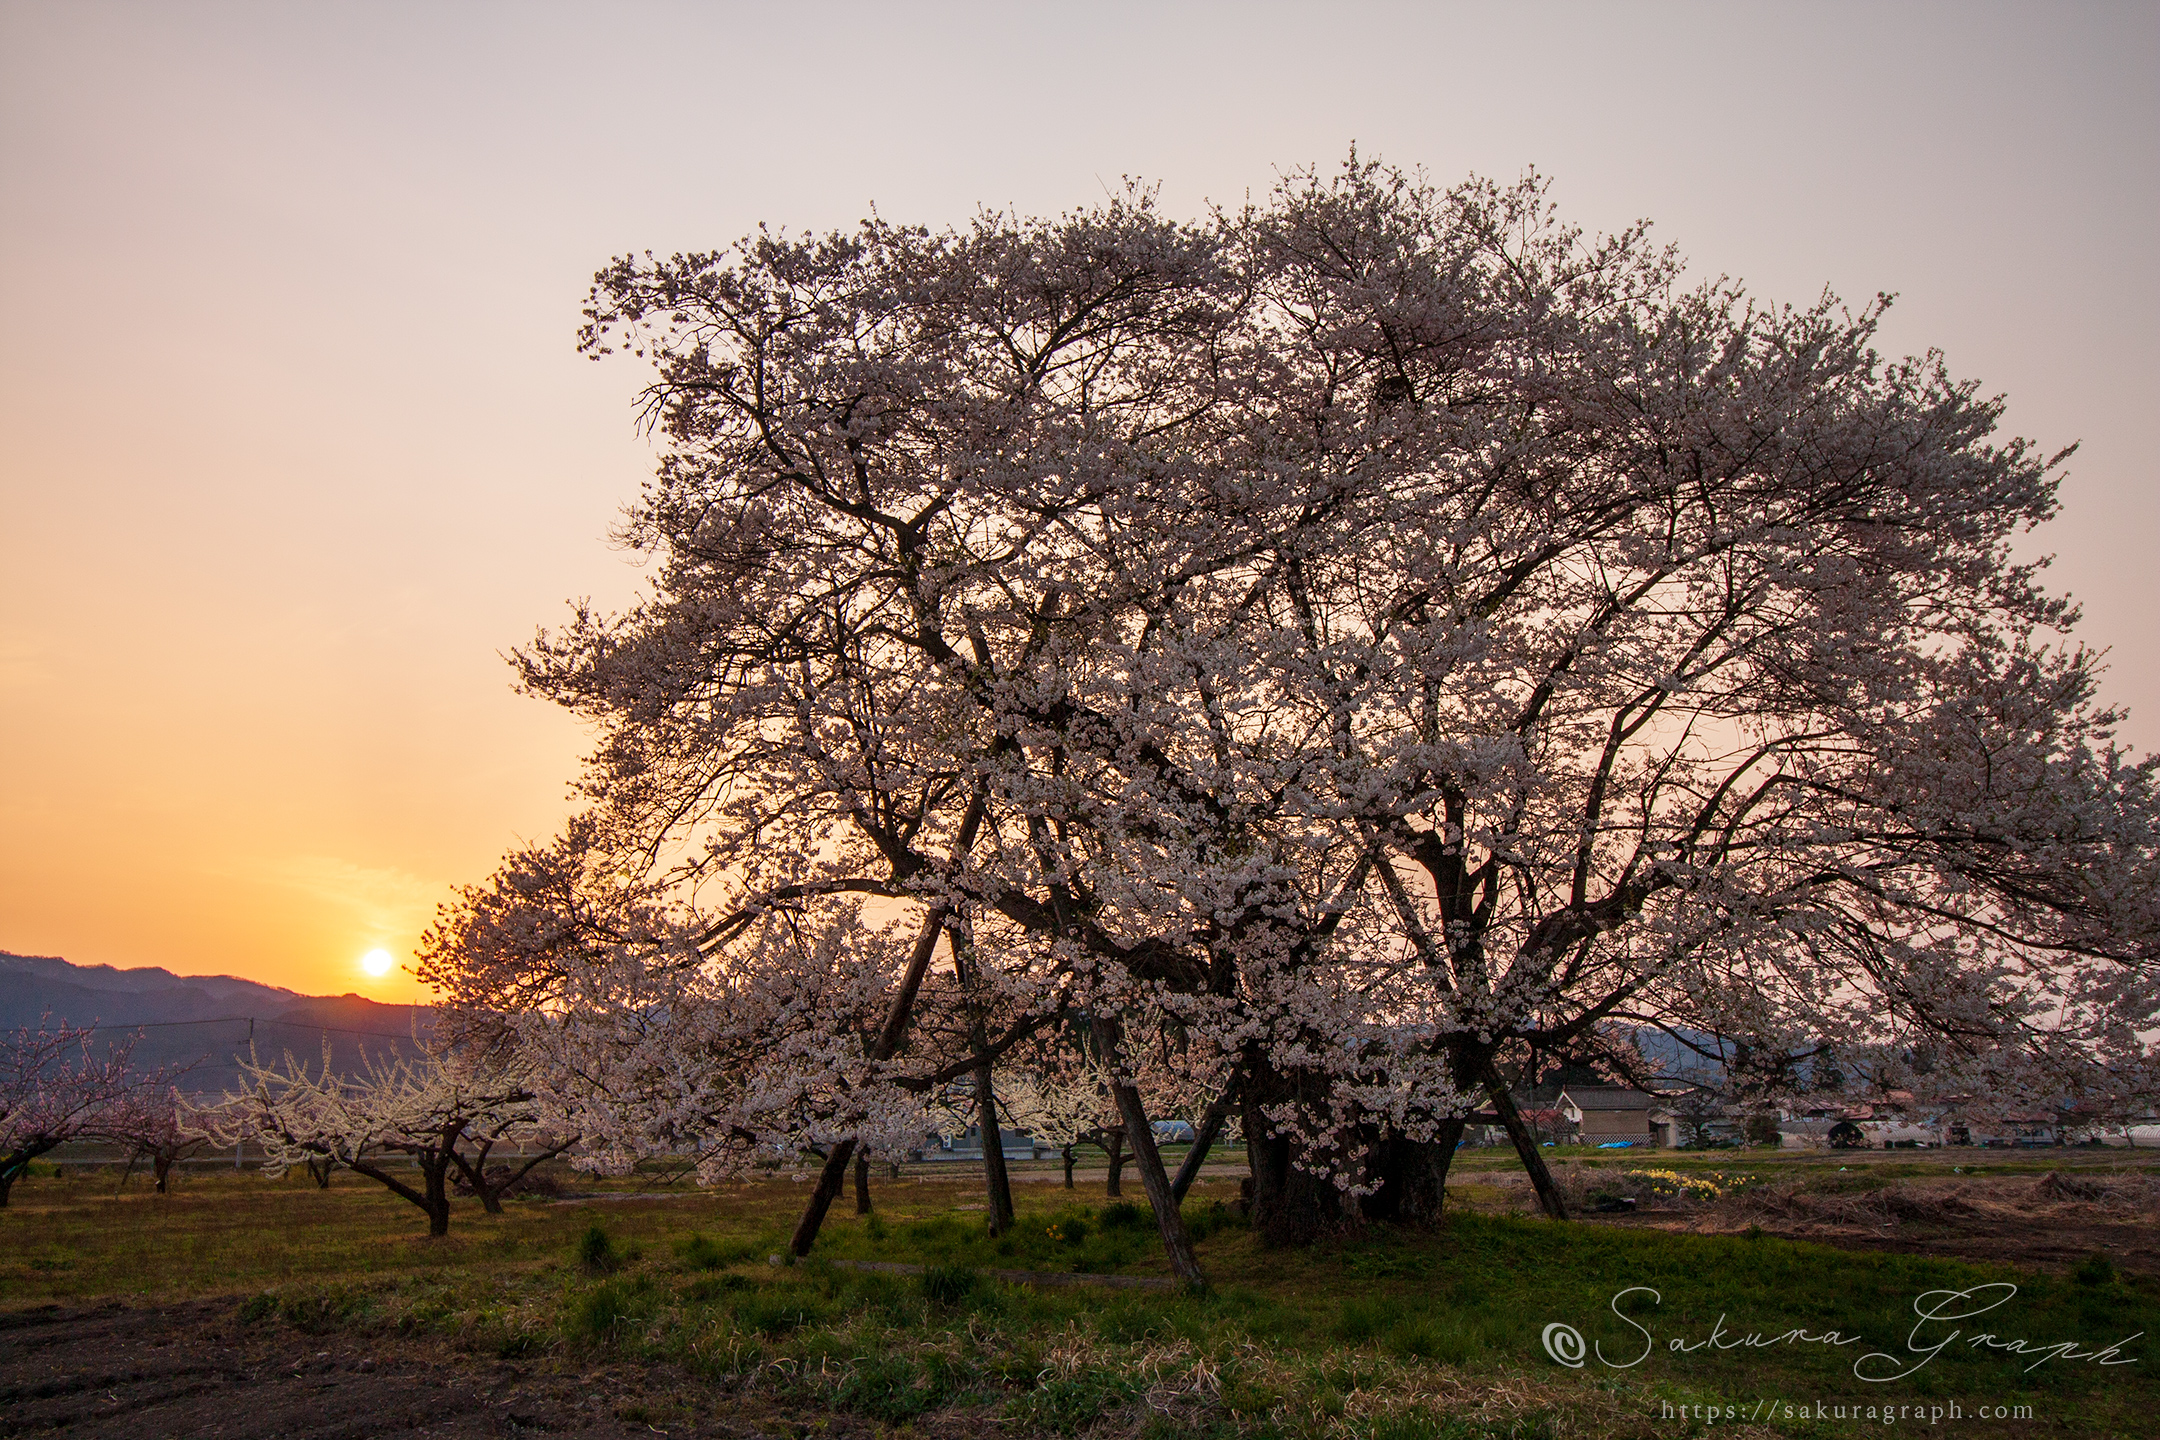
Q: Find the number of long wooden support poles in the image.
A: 5